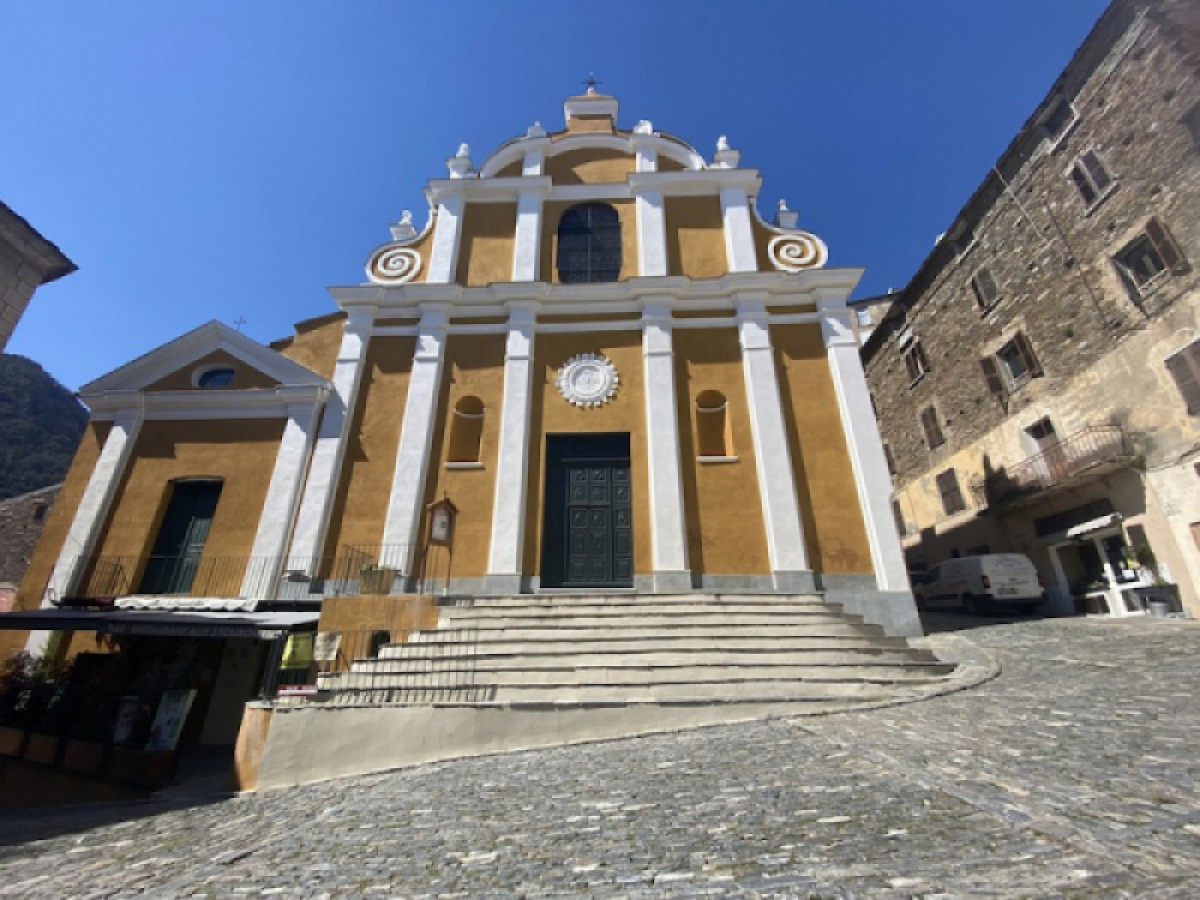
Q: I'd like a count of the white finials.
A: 6